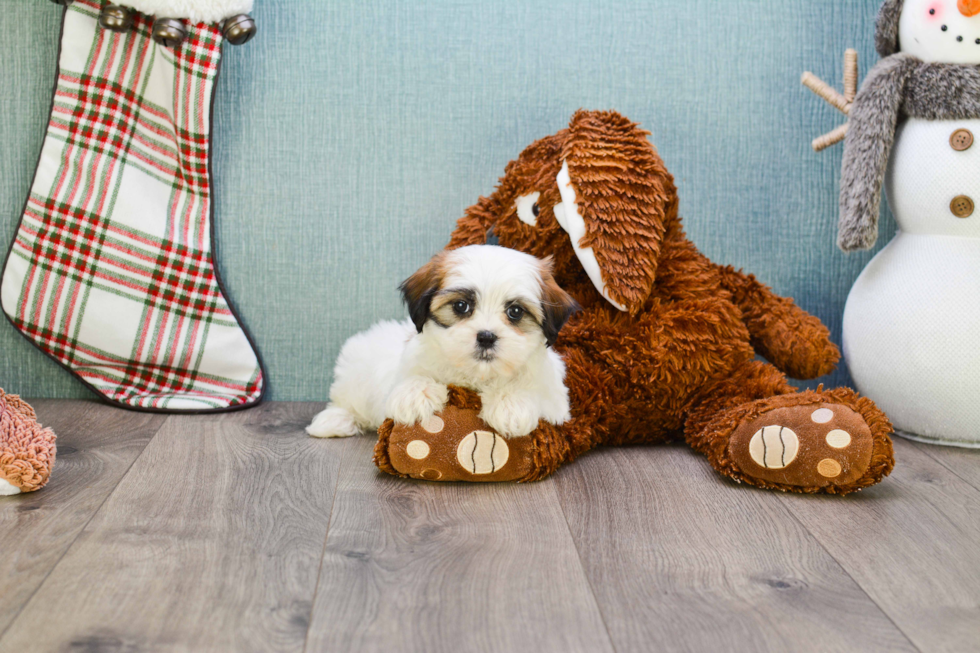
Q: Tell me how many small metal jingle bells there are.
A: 3